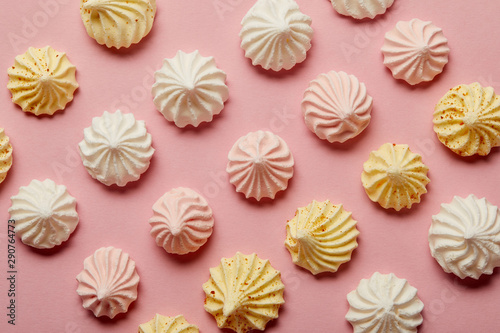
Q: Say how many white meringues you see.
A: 7